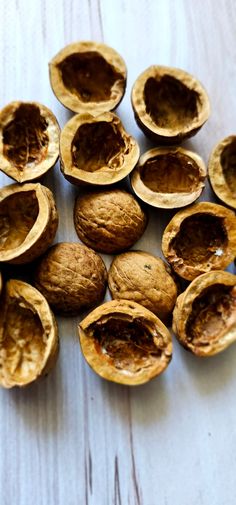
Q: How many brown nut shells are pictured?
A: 14